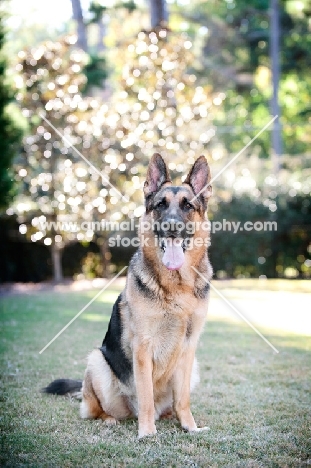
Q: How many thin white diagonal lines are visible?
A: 4